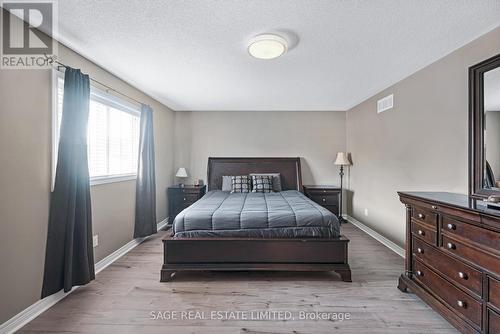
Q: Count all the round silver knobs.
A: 13